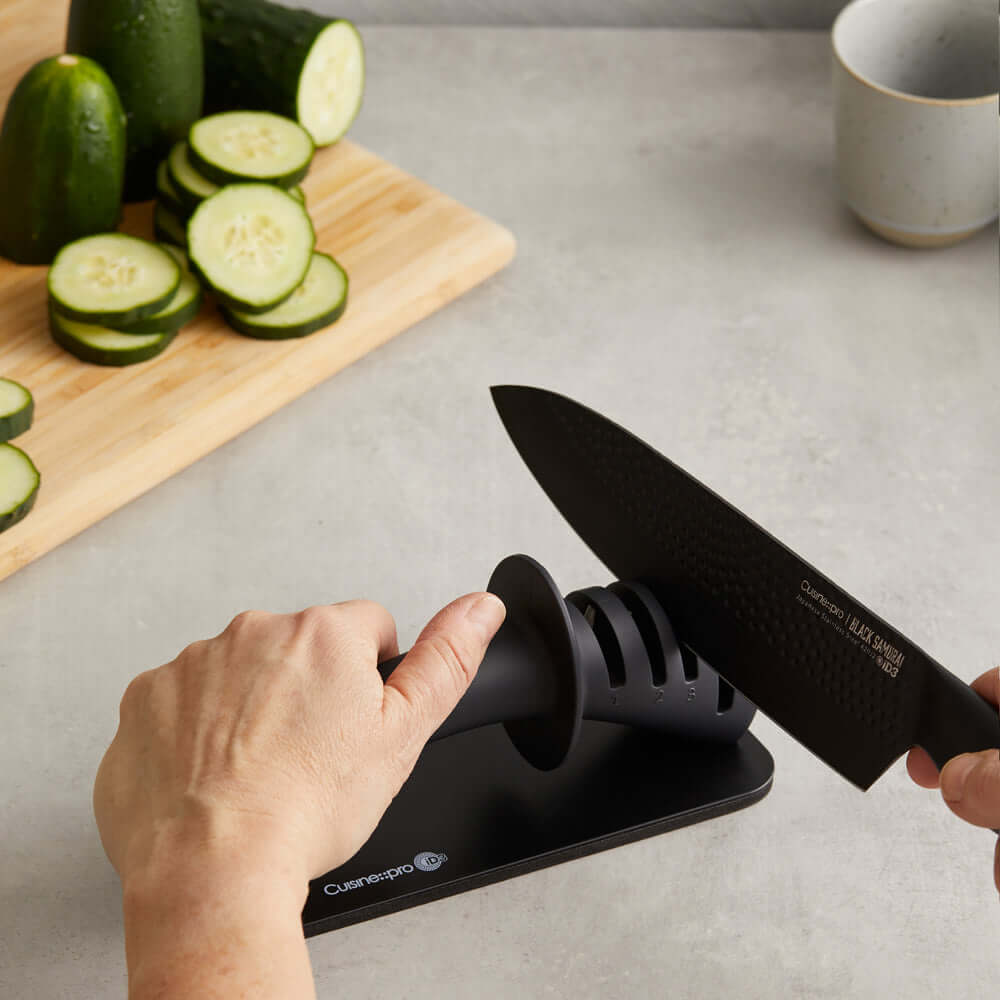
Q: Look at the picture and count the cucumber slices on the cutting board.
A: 11